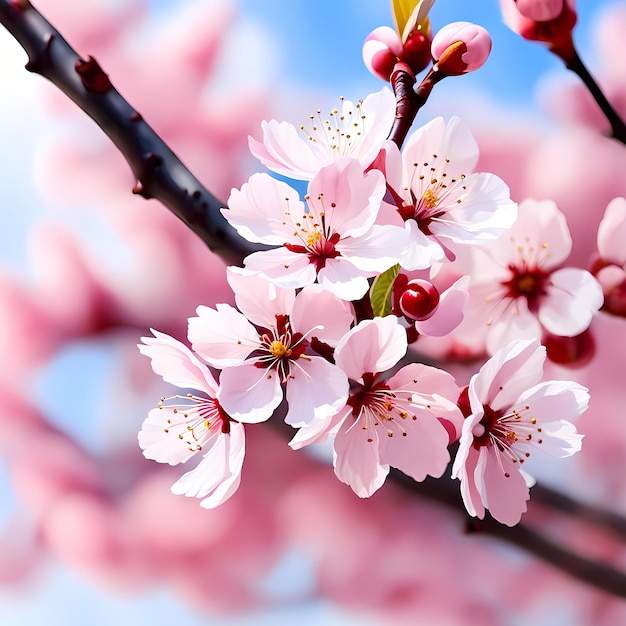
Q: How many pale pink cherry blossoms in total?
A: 8